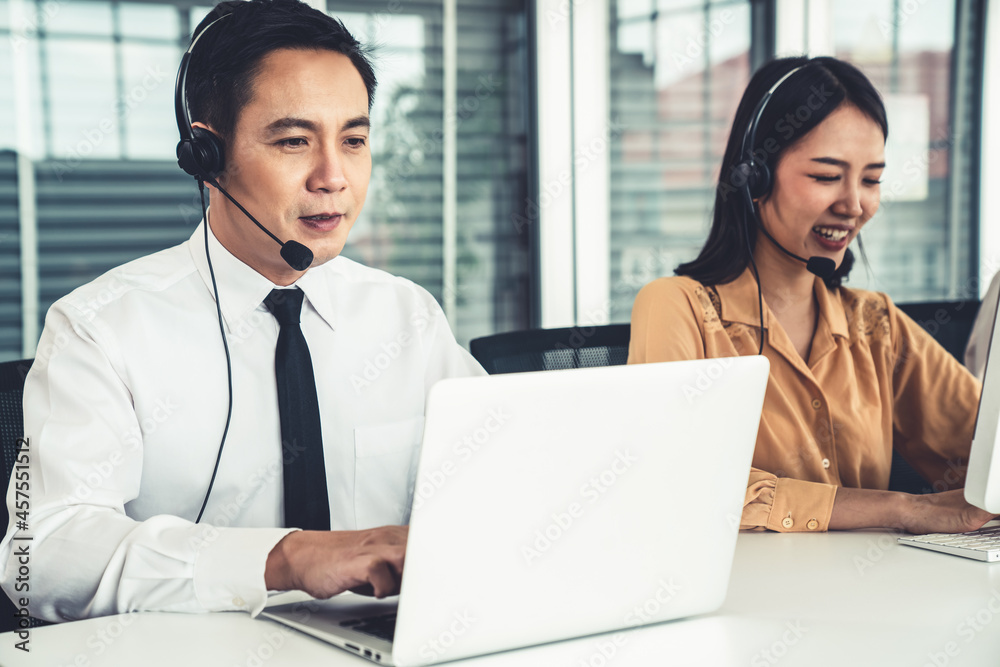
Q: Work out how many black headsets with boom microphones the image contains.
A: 2